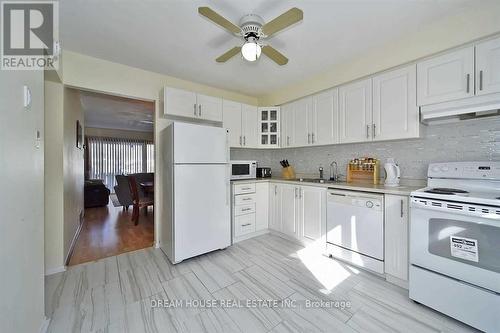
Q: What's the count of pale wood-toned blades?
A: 4